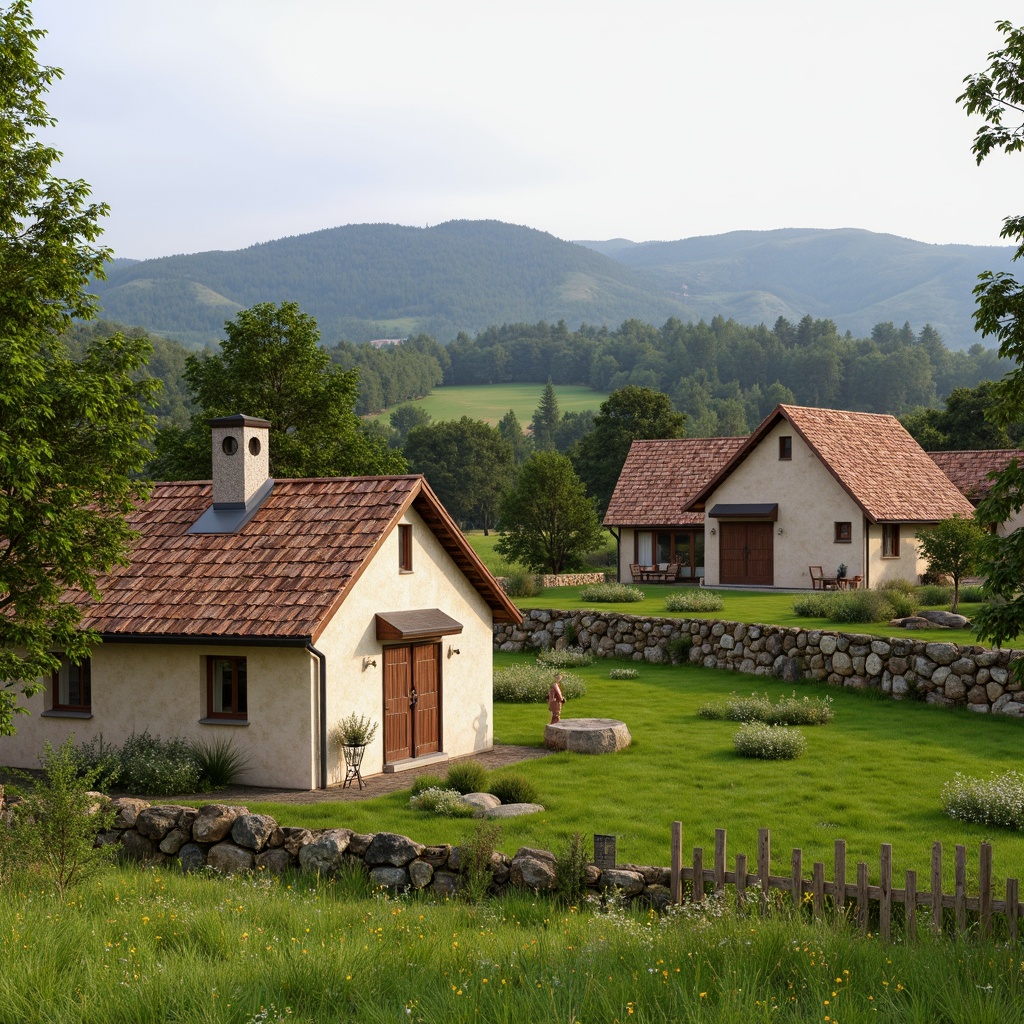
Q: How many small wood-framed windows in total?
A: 6